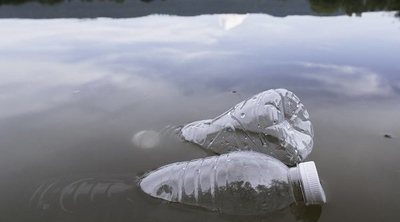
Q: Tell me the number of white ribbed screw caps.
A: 1